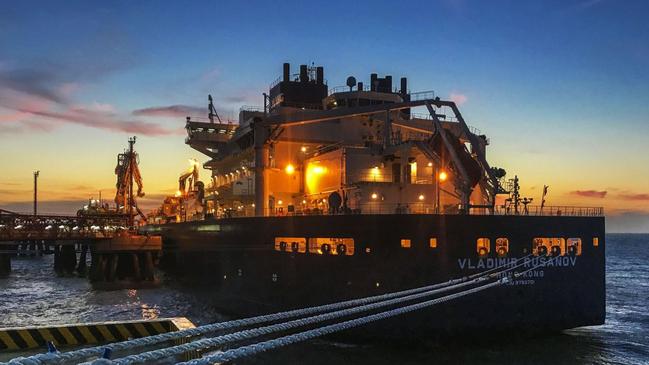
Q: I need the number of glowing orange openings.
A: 9